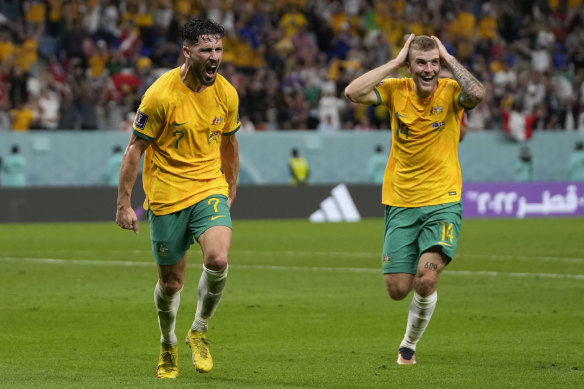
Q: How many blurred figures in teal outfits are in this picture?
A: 5